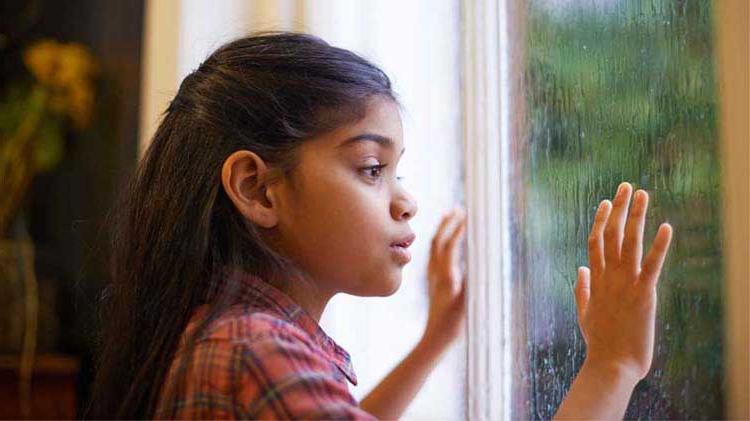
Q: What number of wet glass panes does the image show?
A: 1